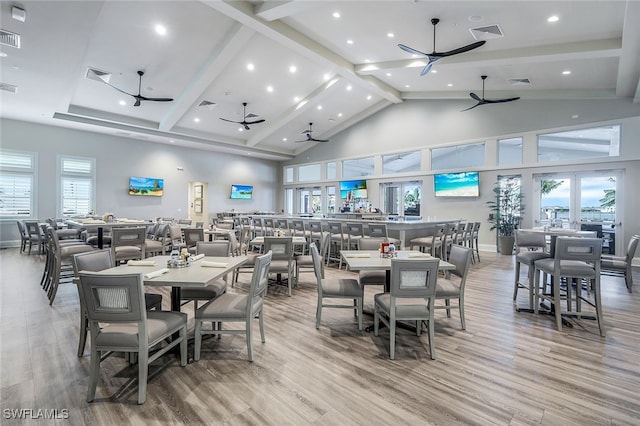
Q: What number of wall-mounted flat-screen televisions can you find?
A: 4